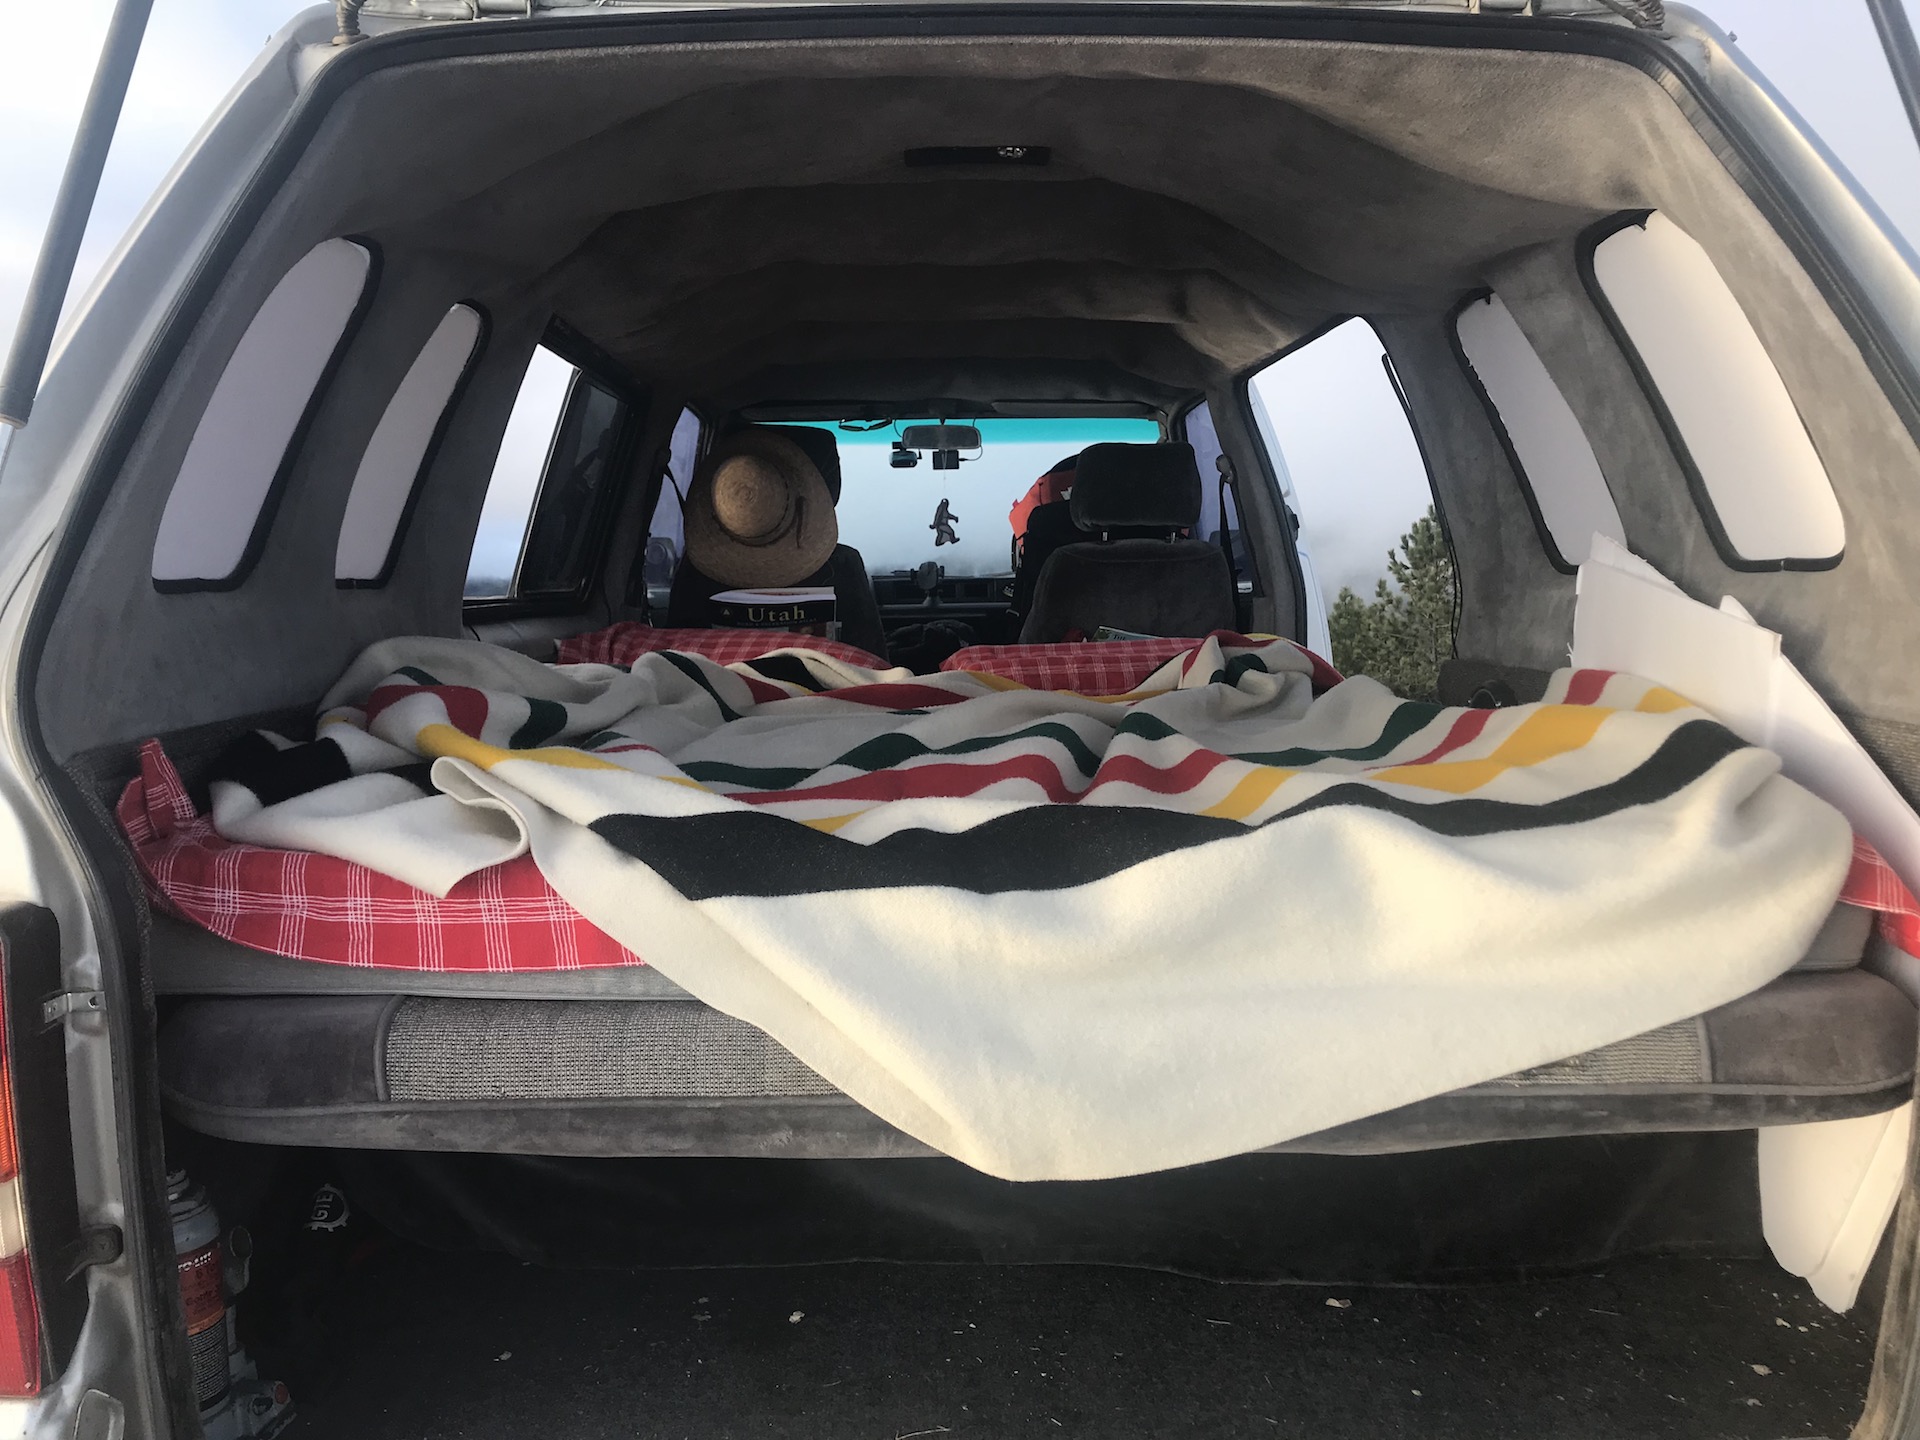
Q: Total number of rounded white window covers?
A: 4